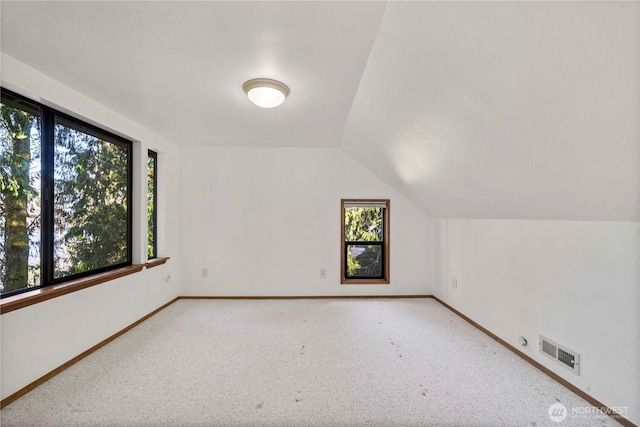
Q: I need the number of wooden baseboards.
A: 3